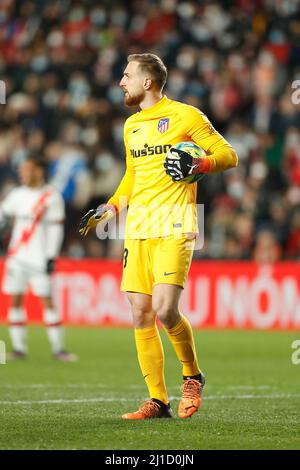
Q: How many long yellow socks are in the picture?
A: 2